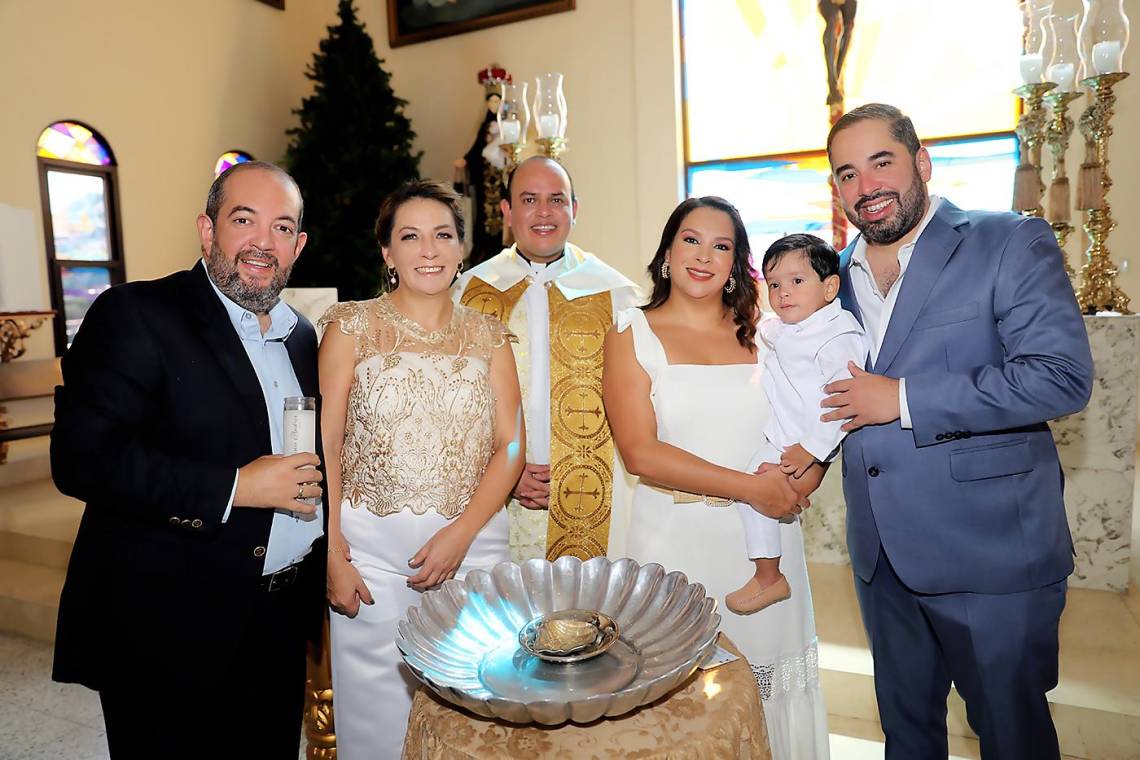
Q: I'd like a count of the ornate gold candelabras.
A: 5